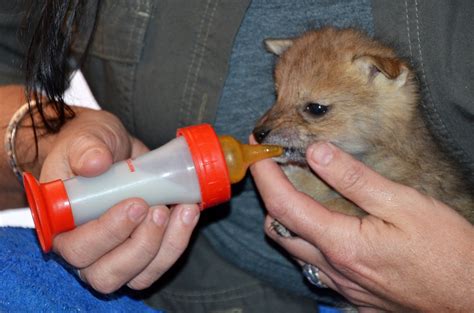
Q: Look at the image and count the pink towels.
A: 0